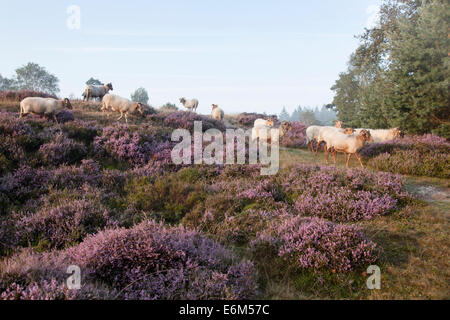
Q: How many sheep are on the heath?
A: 11